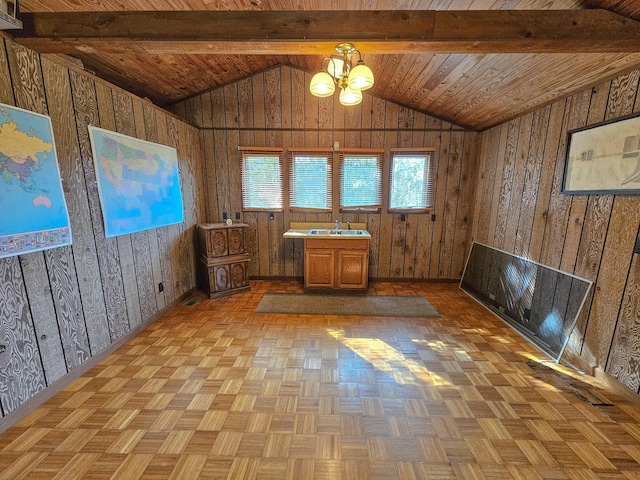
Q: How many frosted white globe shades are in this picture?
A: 3